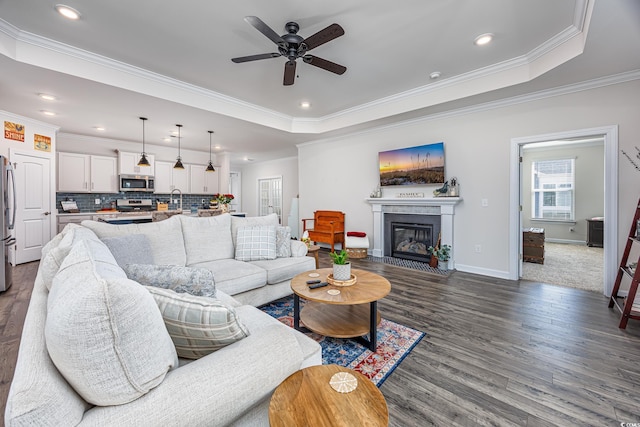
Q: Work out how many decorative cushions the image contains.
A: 5